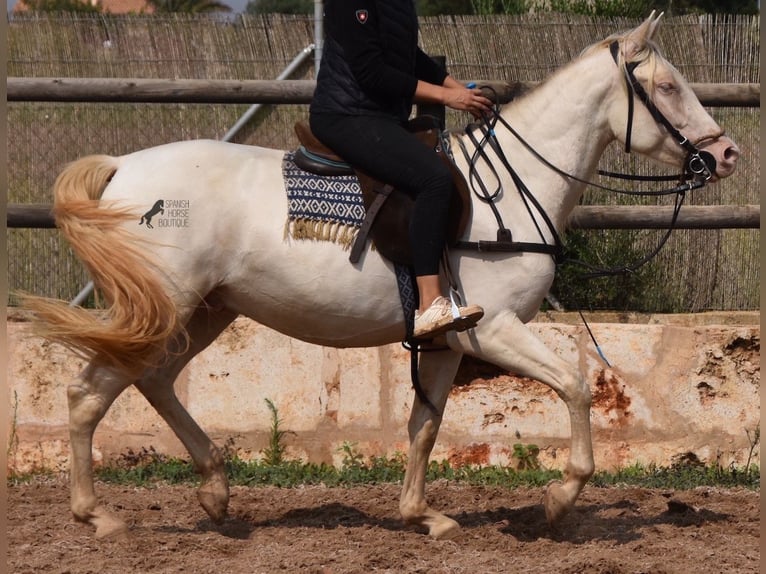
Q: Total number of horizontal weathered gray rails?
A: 2